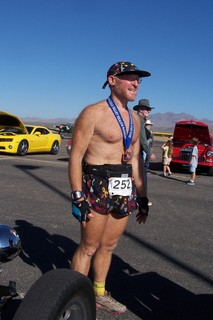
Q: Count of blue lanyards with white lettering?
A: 1